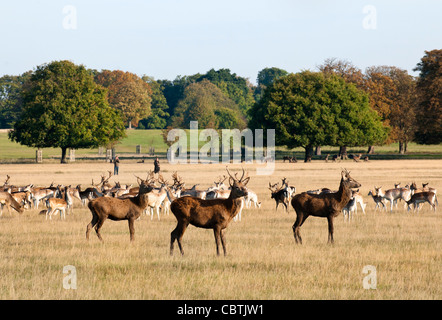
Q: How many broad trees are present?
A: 2